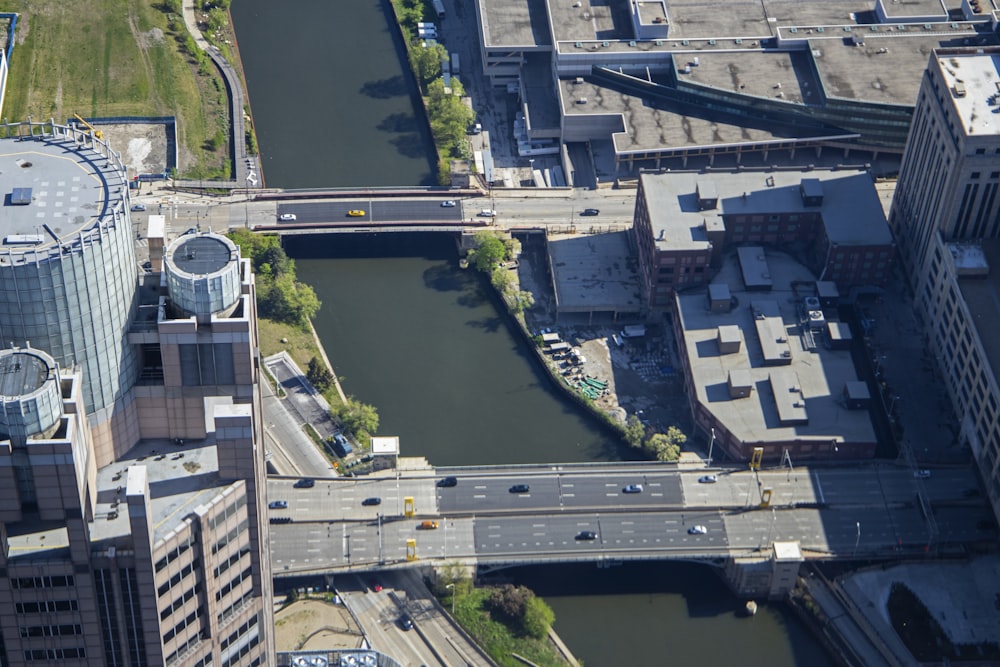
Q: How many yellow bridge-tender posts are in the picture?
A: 4